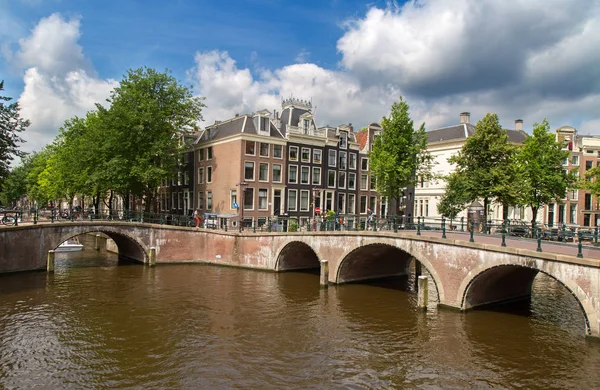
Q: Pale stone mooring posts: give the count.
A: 4